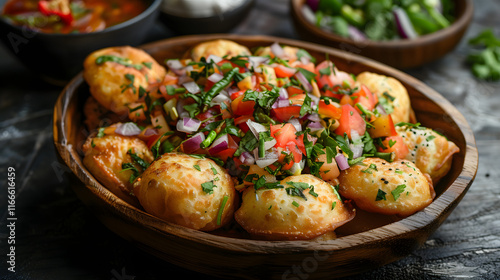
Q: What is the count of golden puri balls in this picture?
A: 9